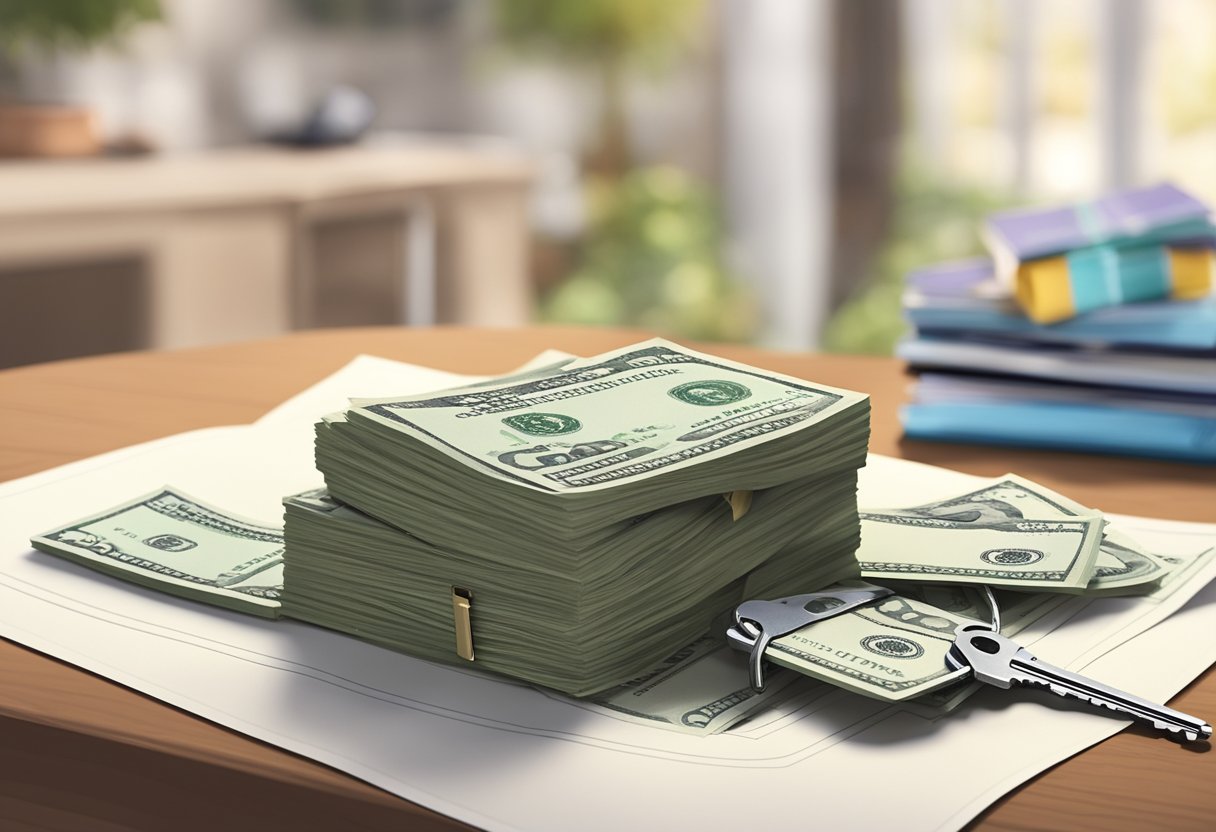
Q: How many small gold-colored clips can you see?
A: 2